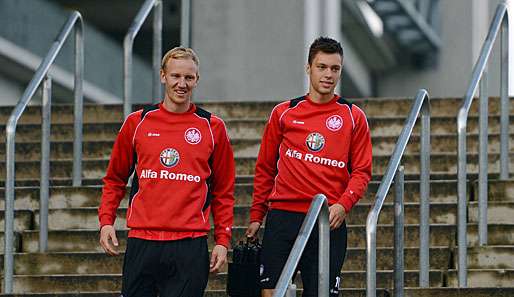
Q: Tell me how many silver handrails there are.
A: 5